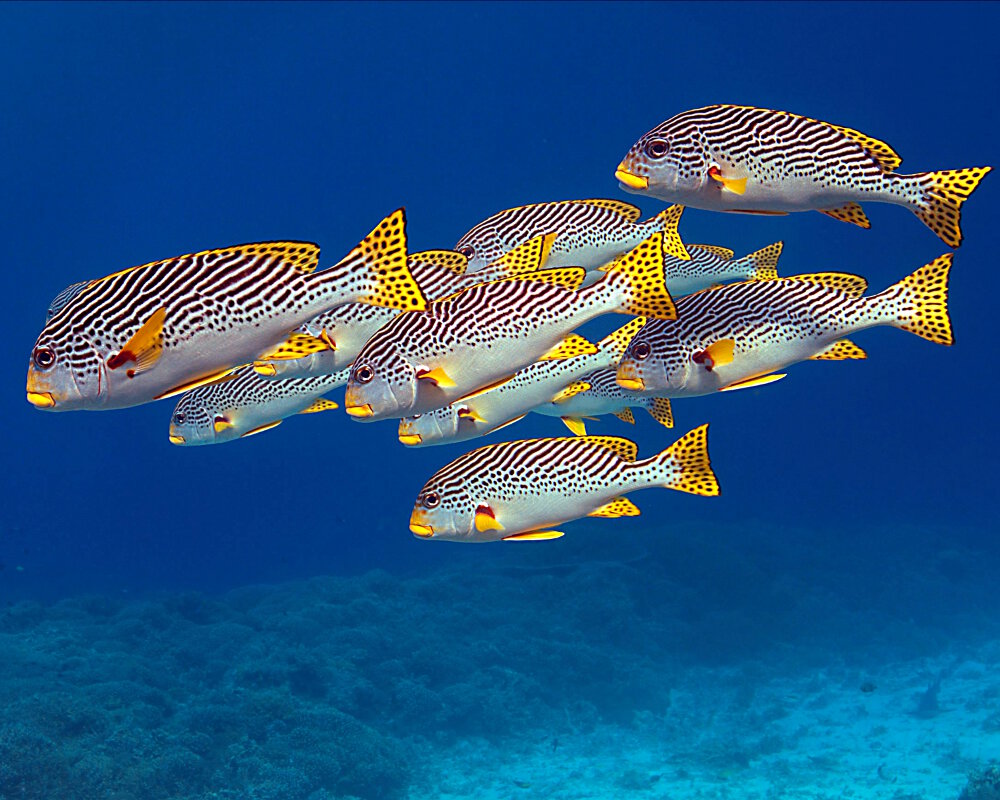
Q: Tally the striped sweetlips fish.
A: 12